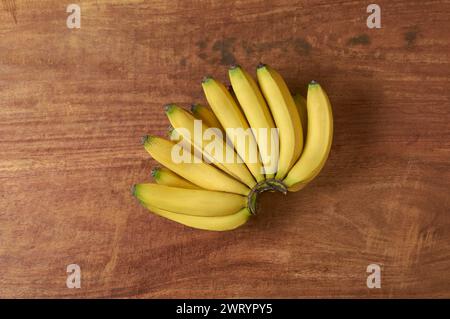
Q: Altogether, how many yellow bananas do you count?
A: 12